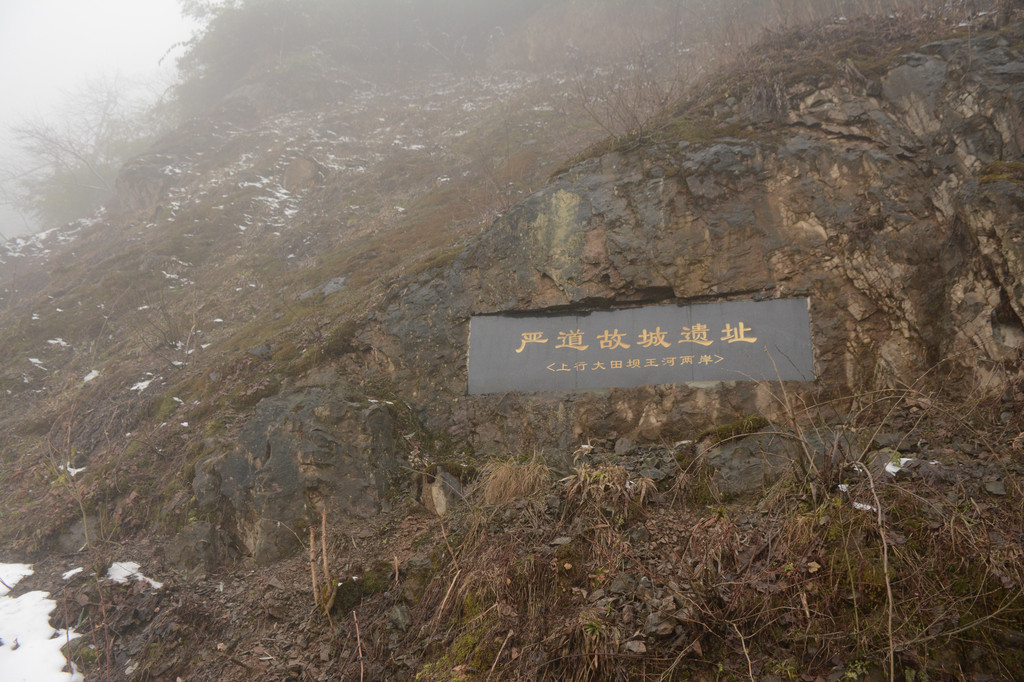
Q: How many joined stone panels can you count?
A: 3